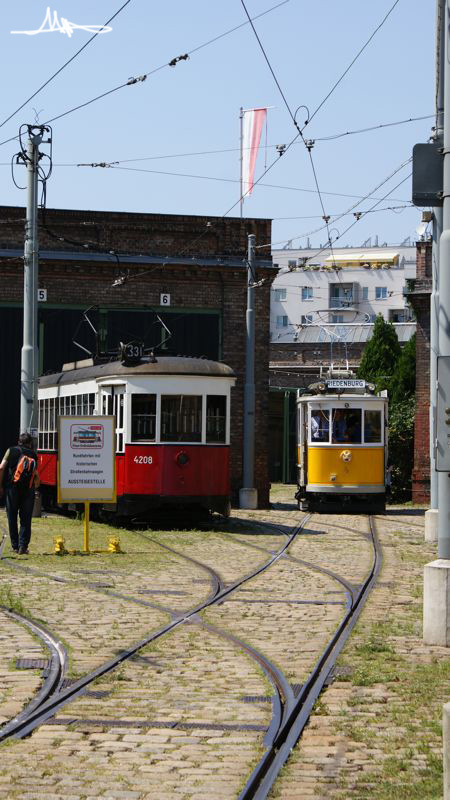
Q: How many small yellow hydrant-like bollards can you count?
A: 2